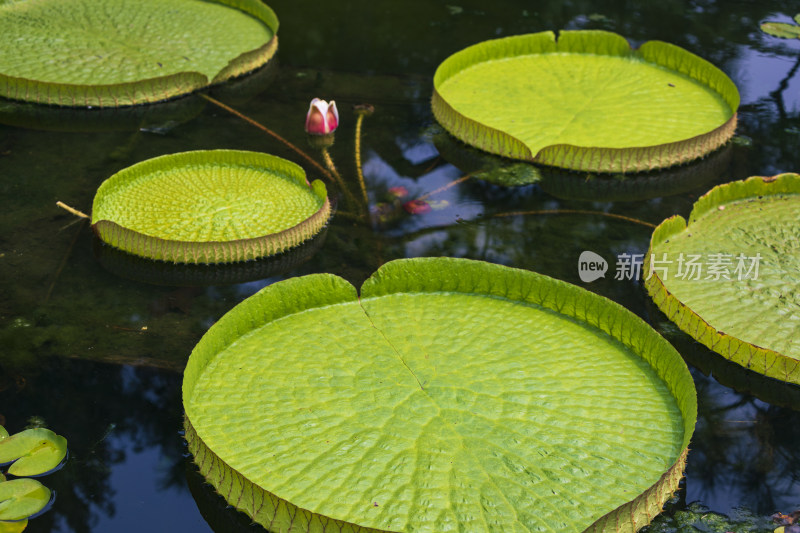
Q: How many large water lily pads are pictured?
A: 5